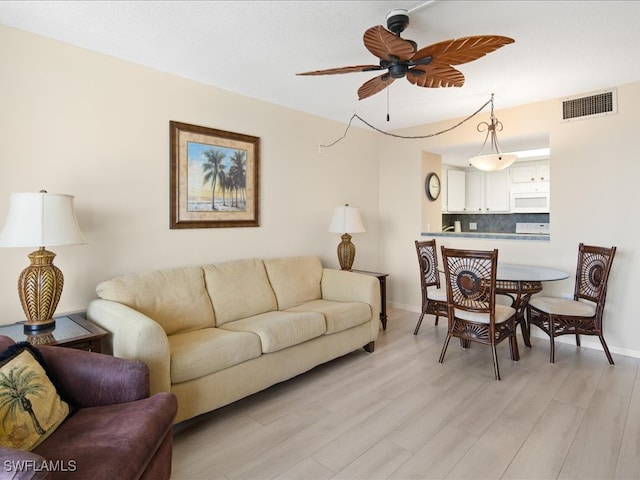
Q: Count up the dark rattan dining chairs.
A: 3